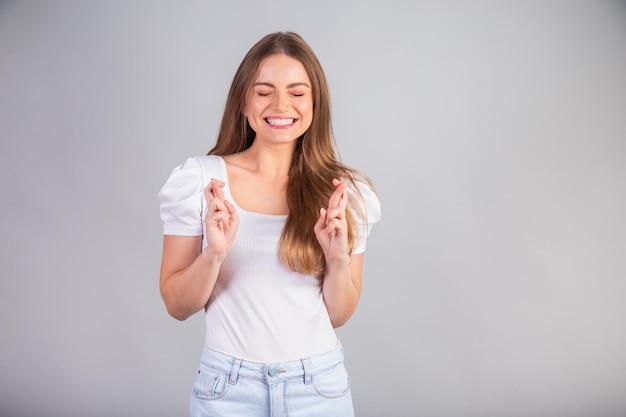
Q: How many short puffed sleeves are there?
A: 2